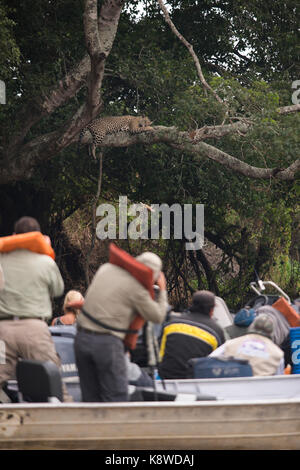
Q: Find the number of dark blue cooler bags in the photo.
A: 1